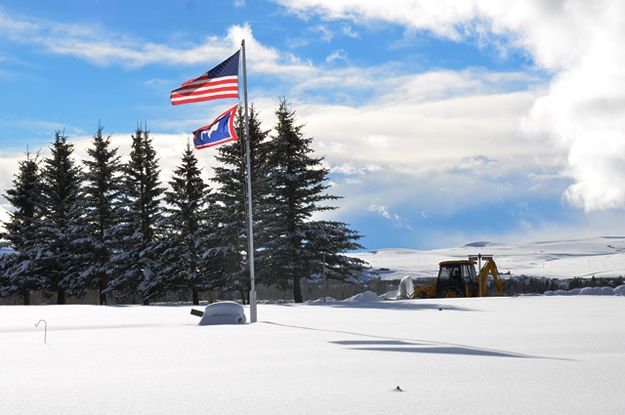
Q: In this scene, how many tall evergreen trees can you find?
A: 7